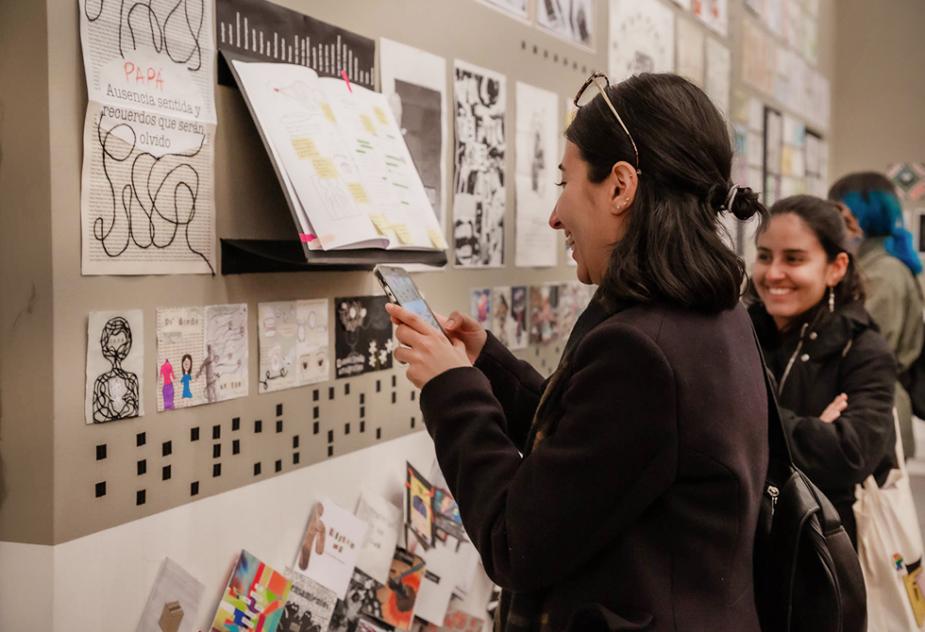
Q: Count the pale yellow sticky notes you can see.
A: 9